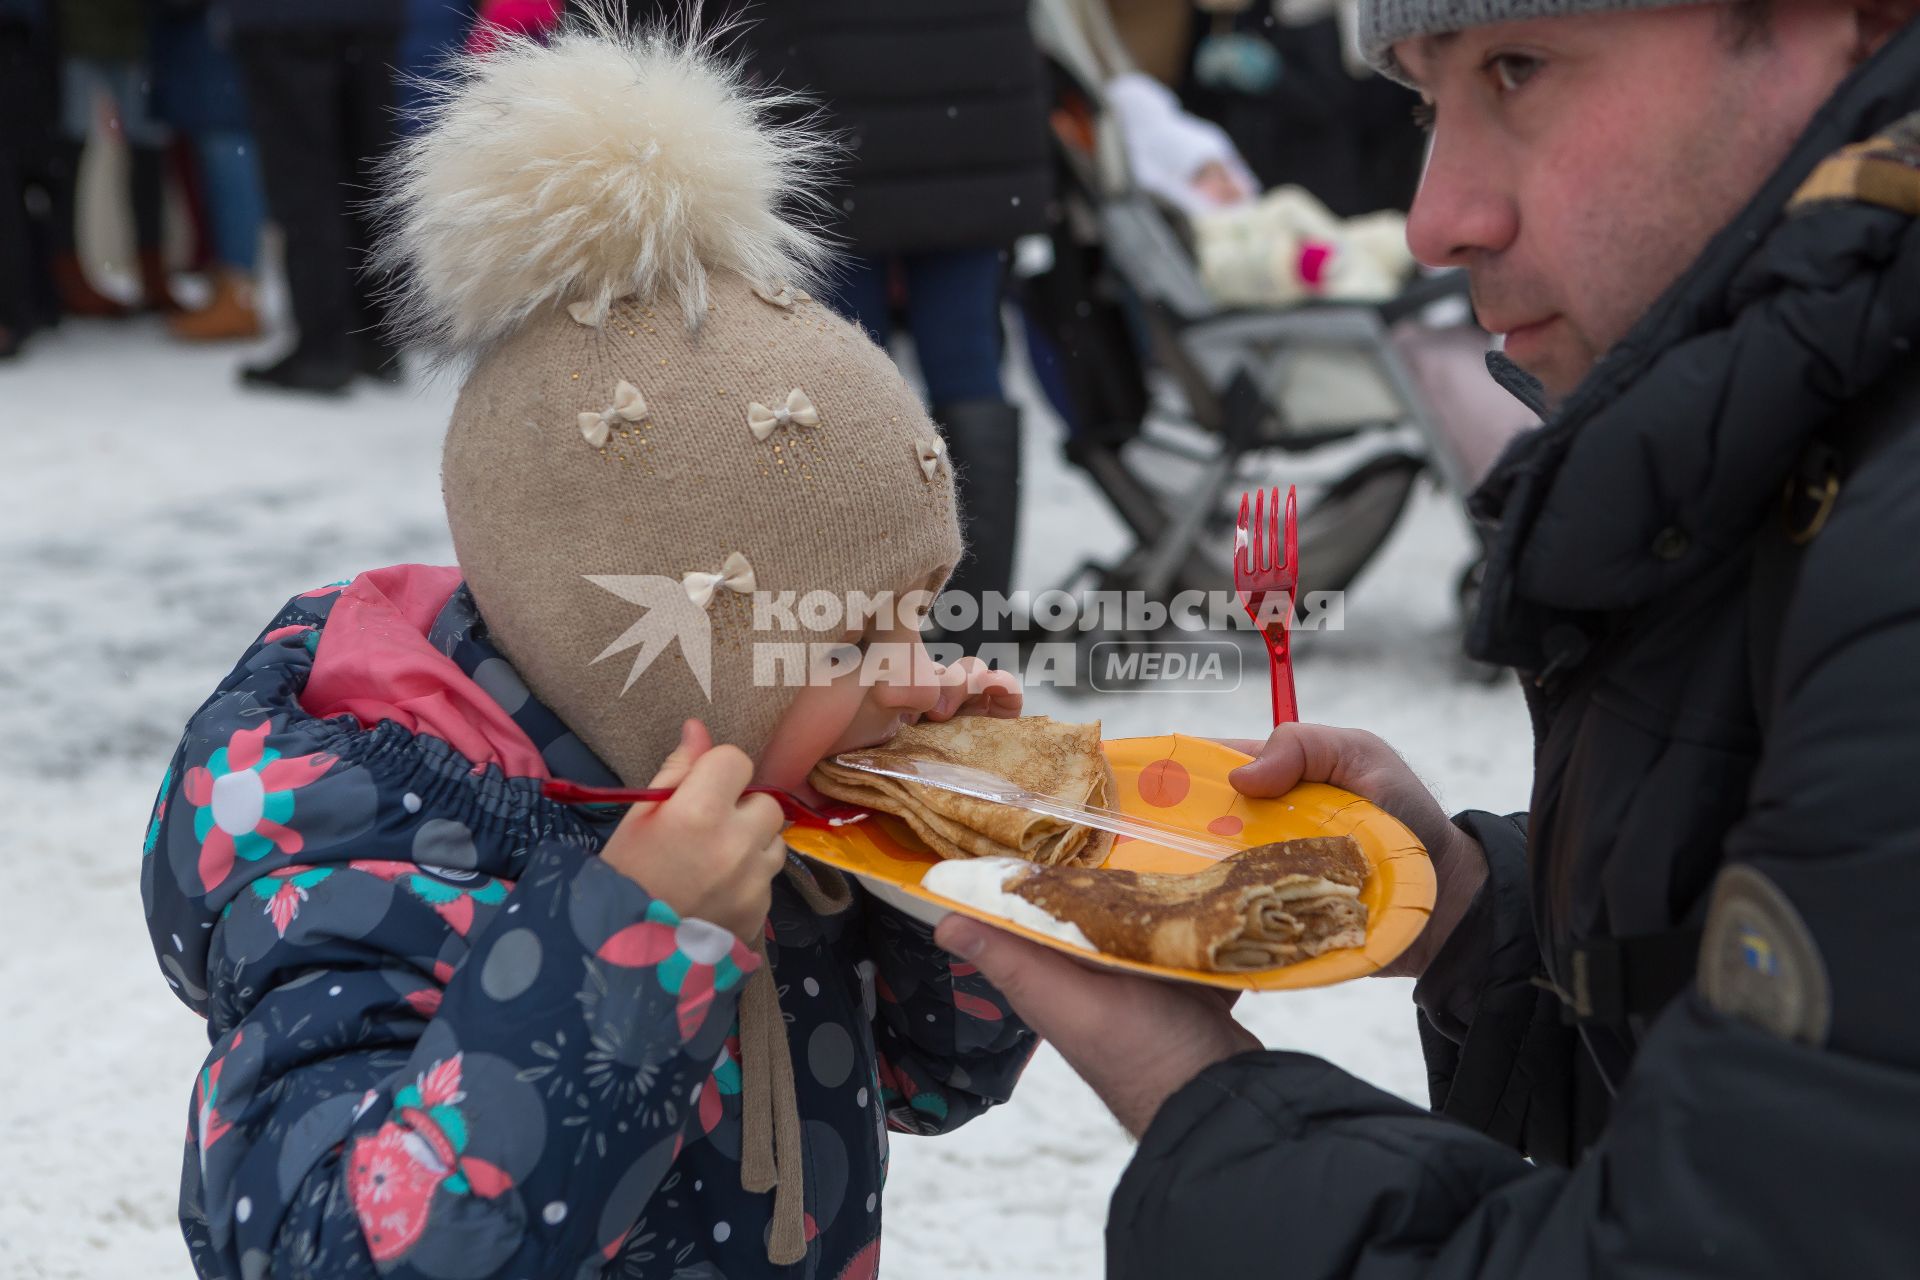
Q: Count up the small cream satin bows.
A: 6